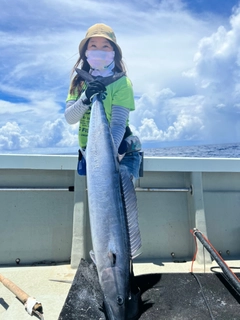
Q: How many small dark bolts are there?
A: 4